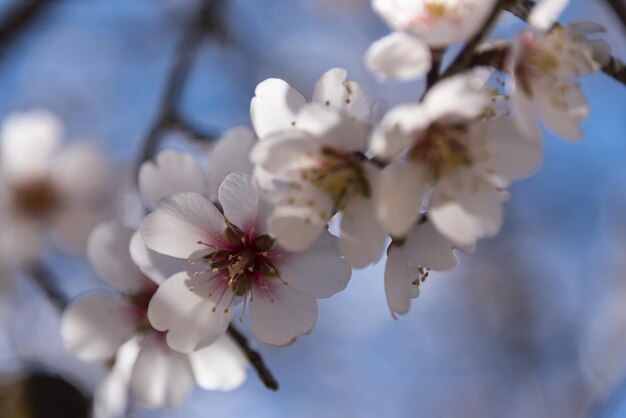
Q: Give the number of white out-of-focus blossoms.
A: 1